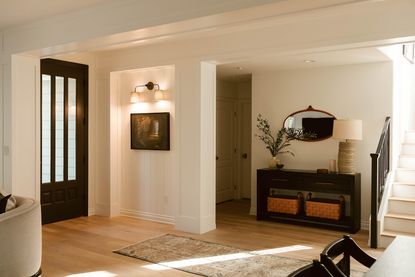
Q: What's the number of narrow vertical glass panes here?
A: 3